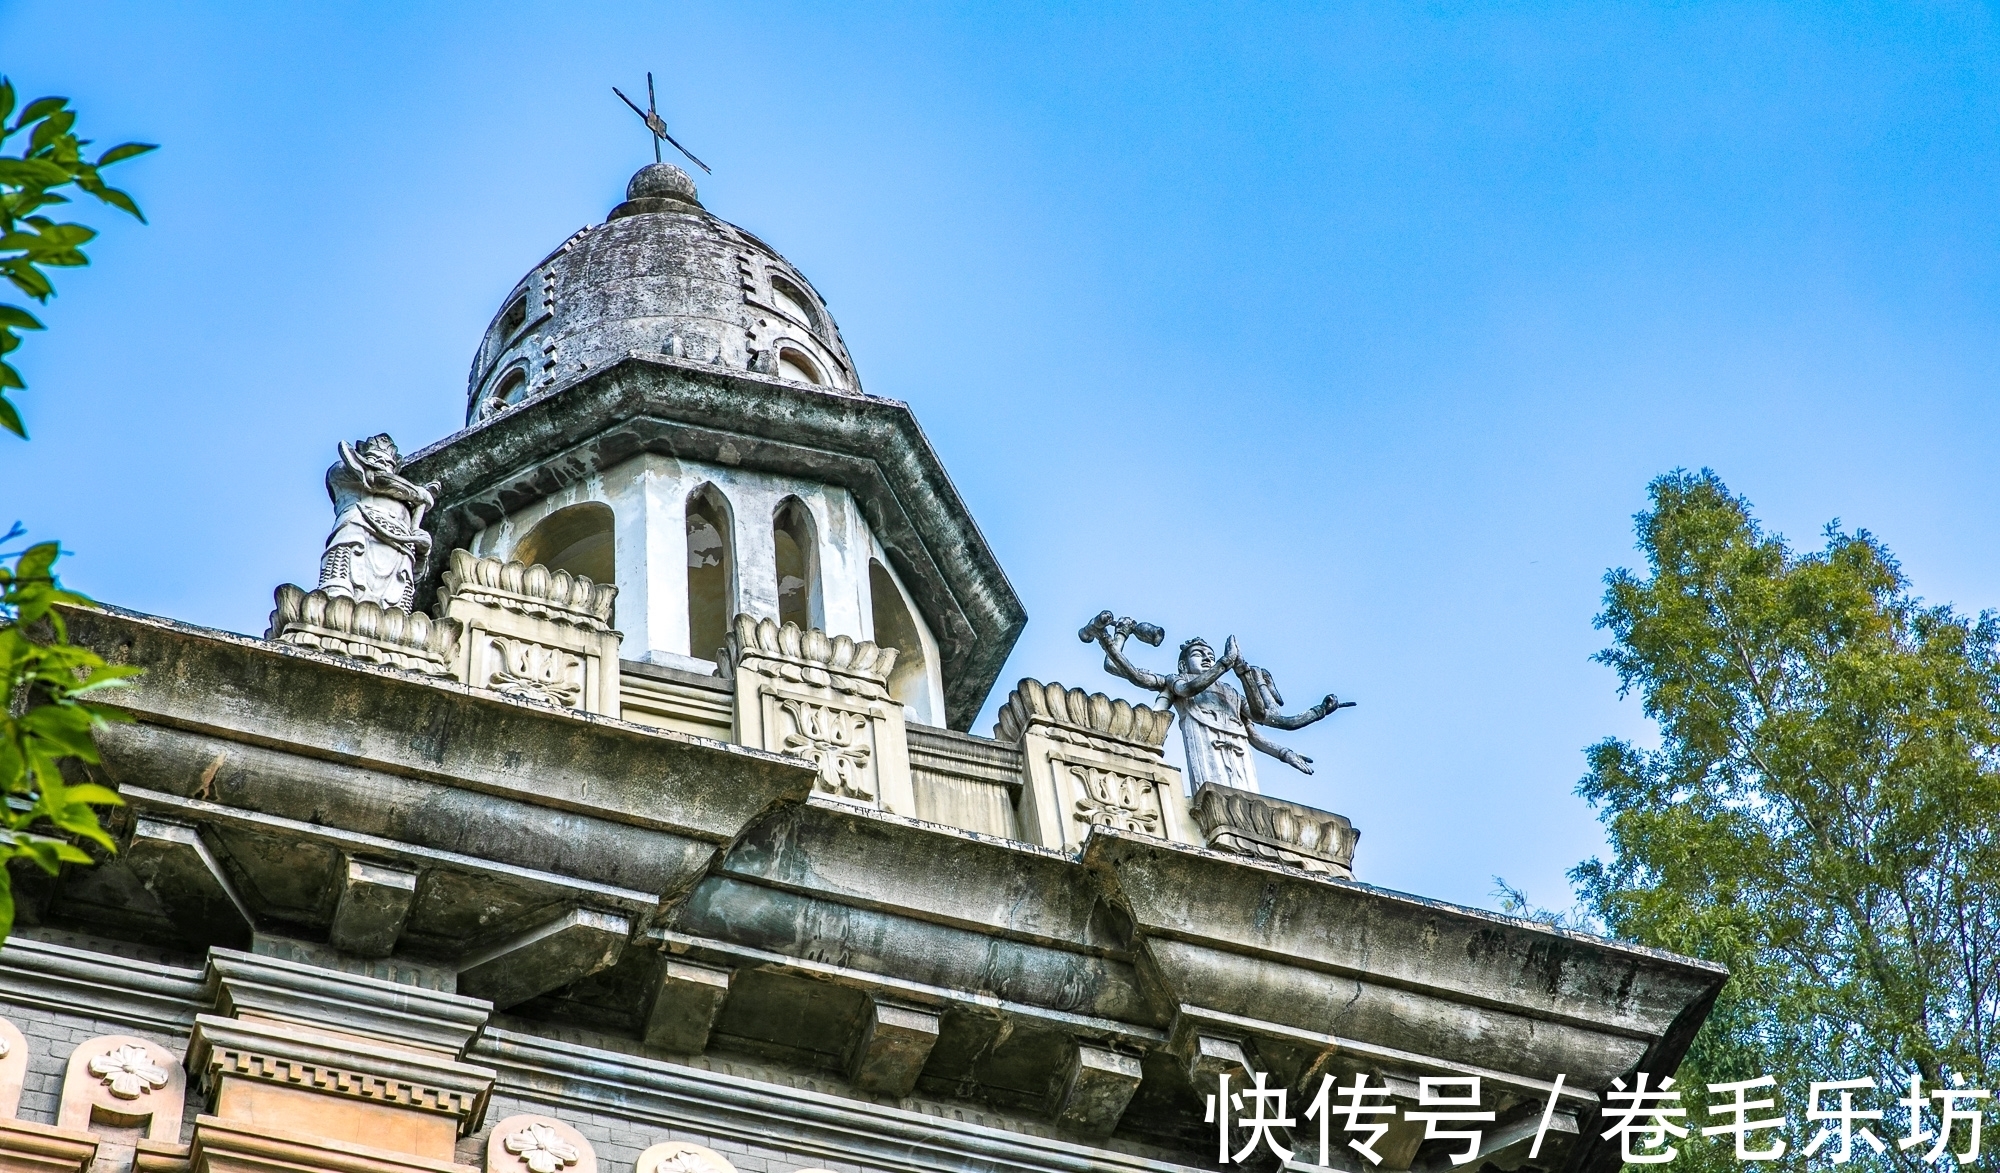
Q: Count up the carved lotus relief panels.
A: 3